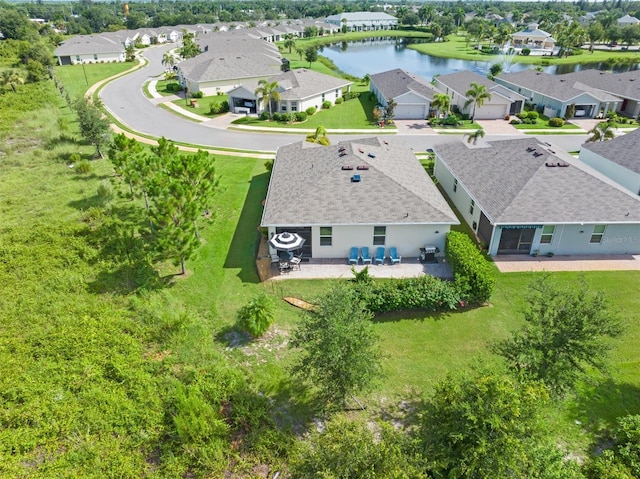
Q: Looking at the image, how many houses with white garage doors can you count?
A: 2